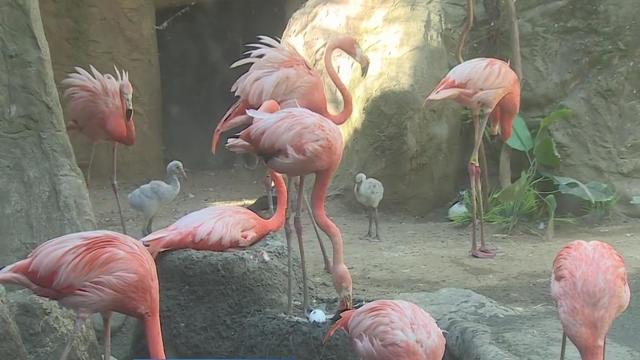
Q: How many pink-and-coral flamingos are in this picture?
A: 8